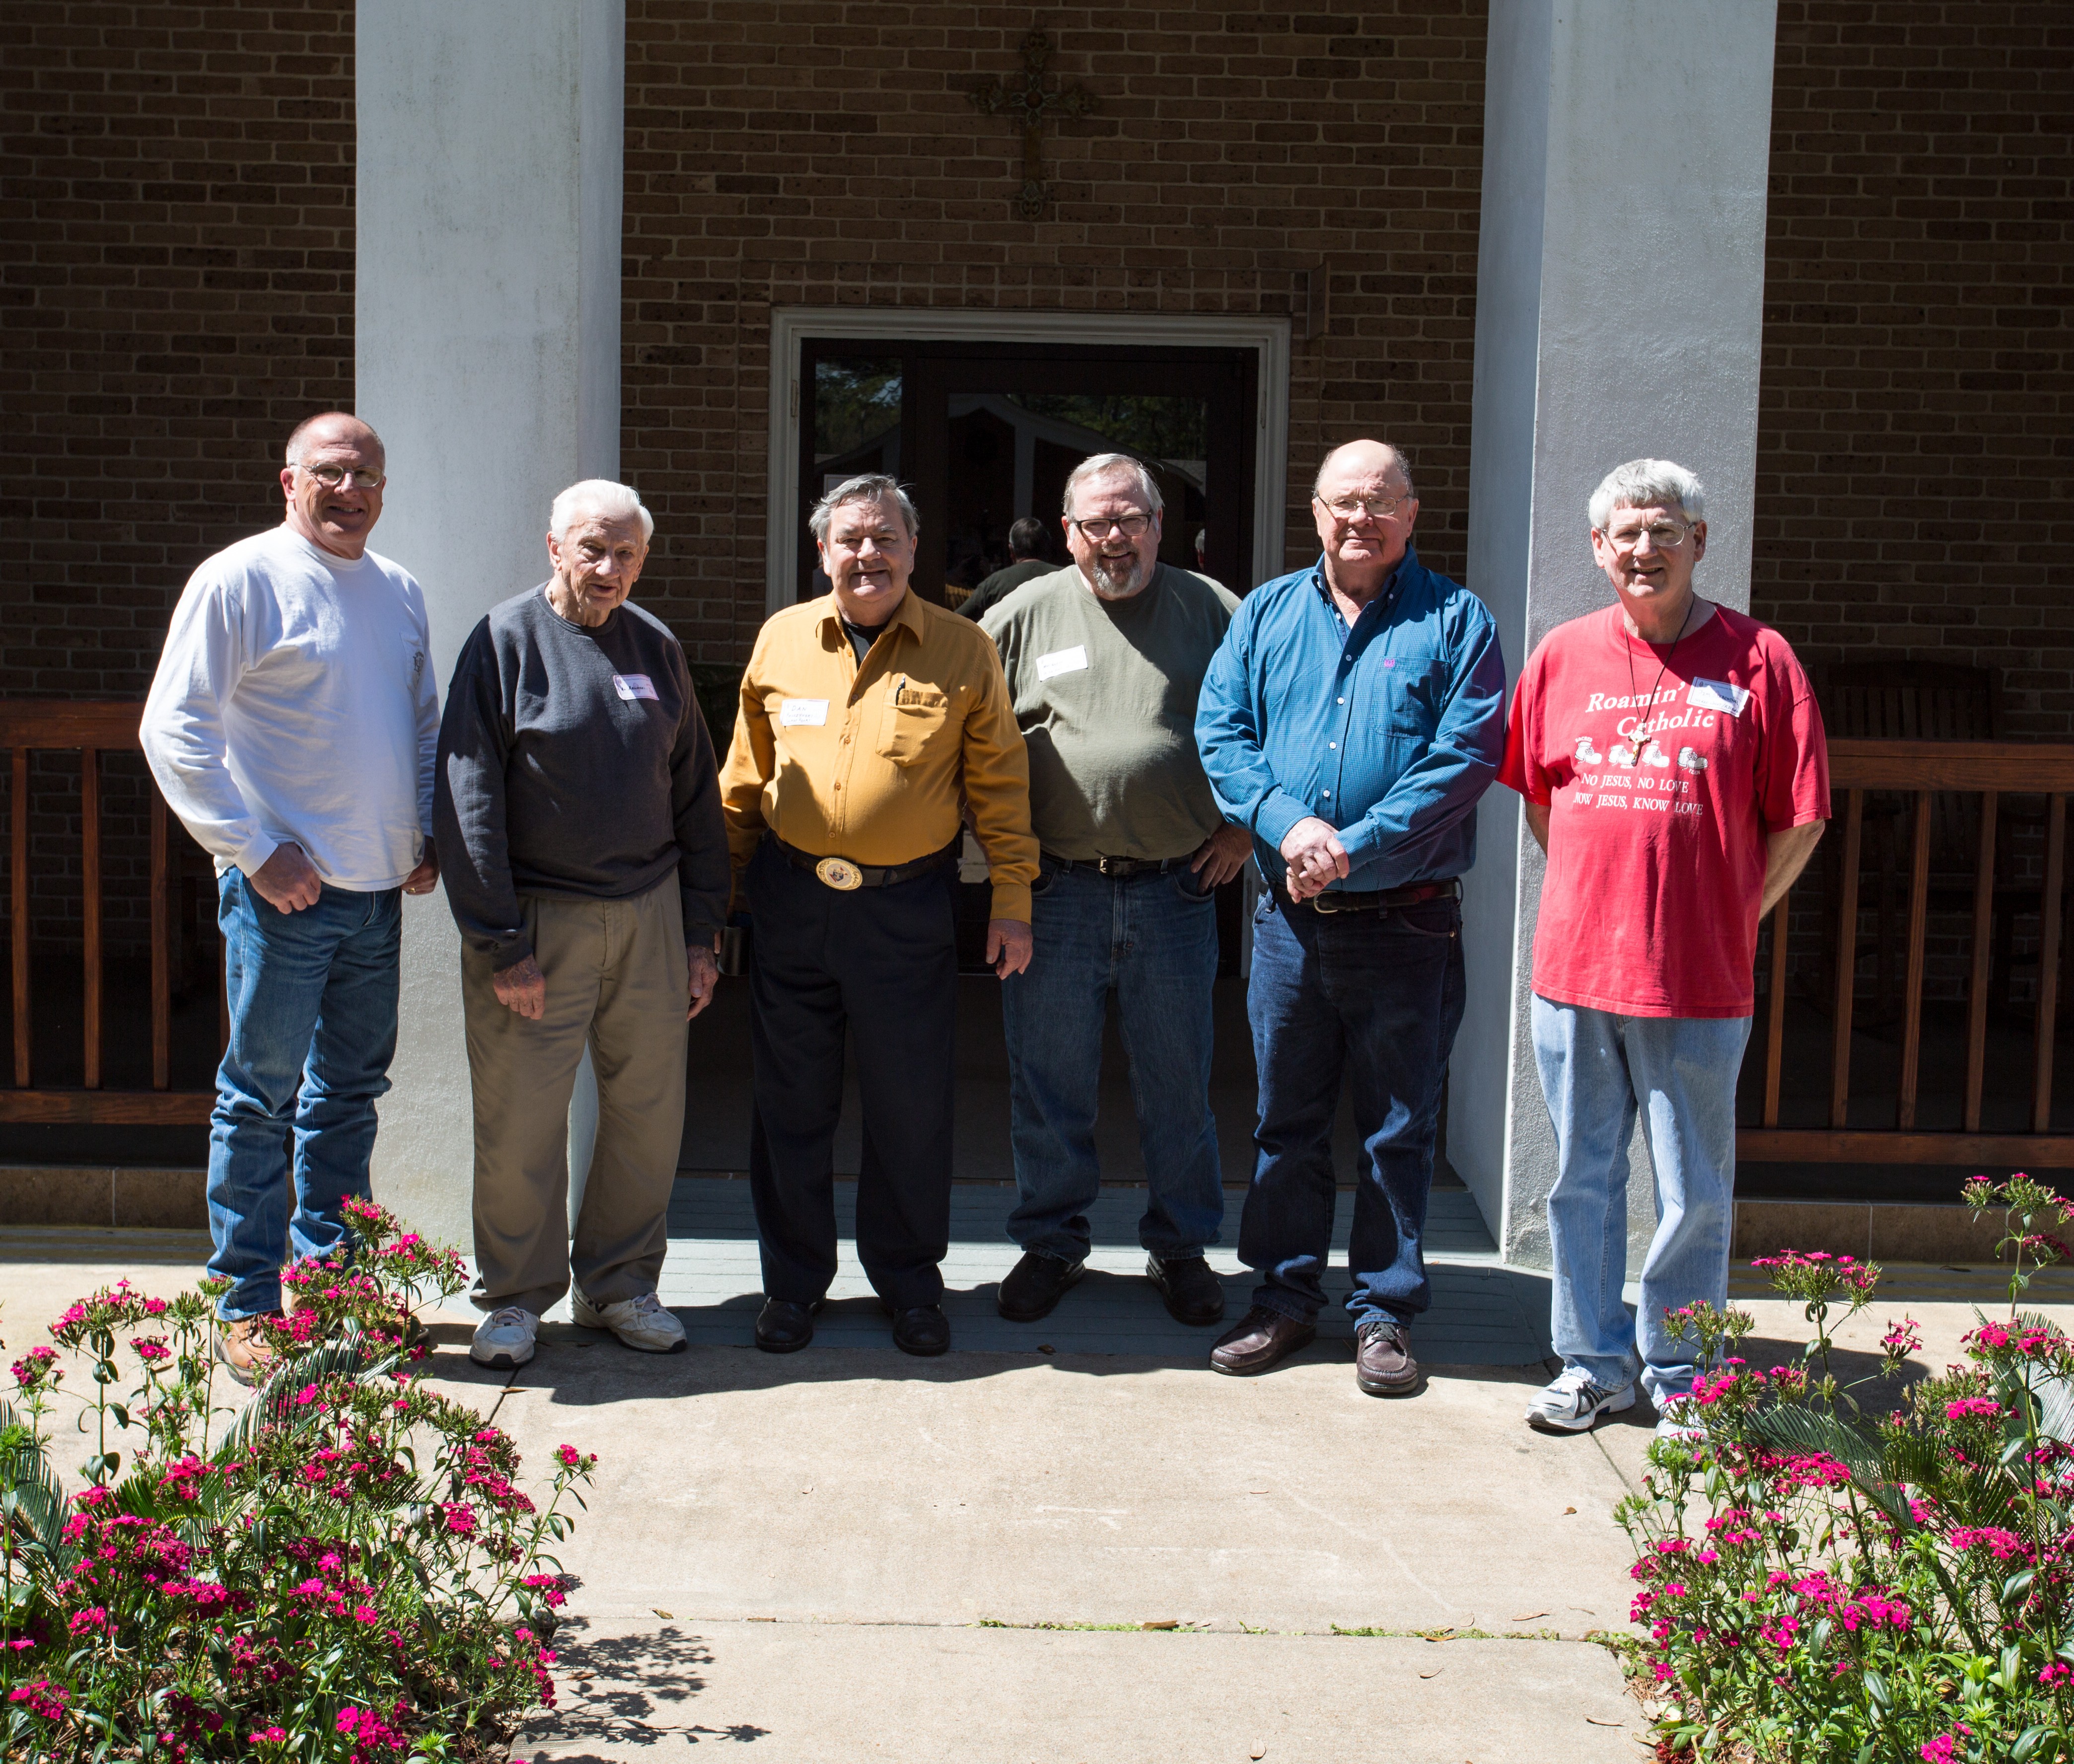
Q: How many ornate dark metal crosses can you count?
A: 1